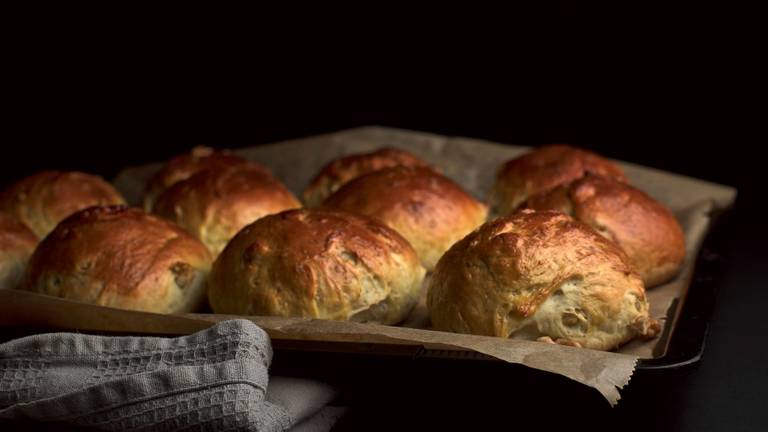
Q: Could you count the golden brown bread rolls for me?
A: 11